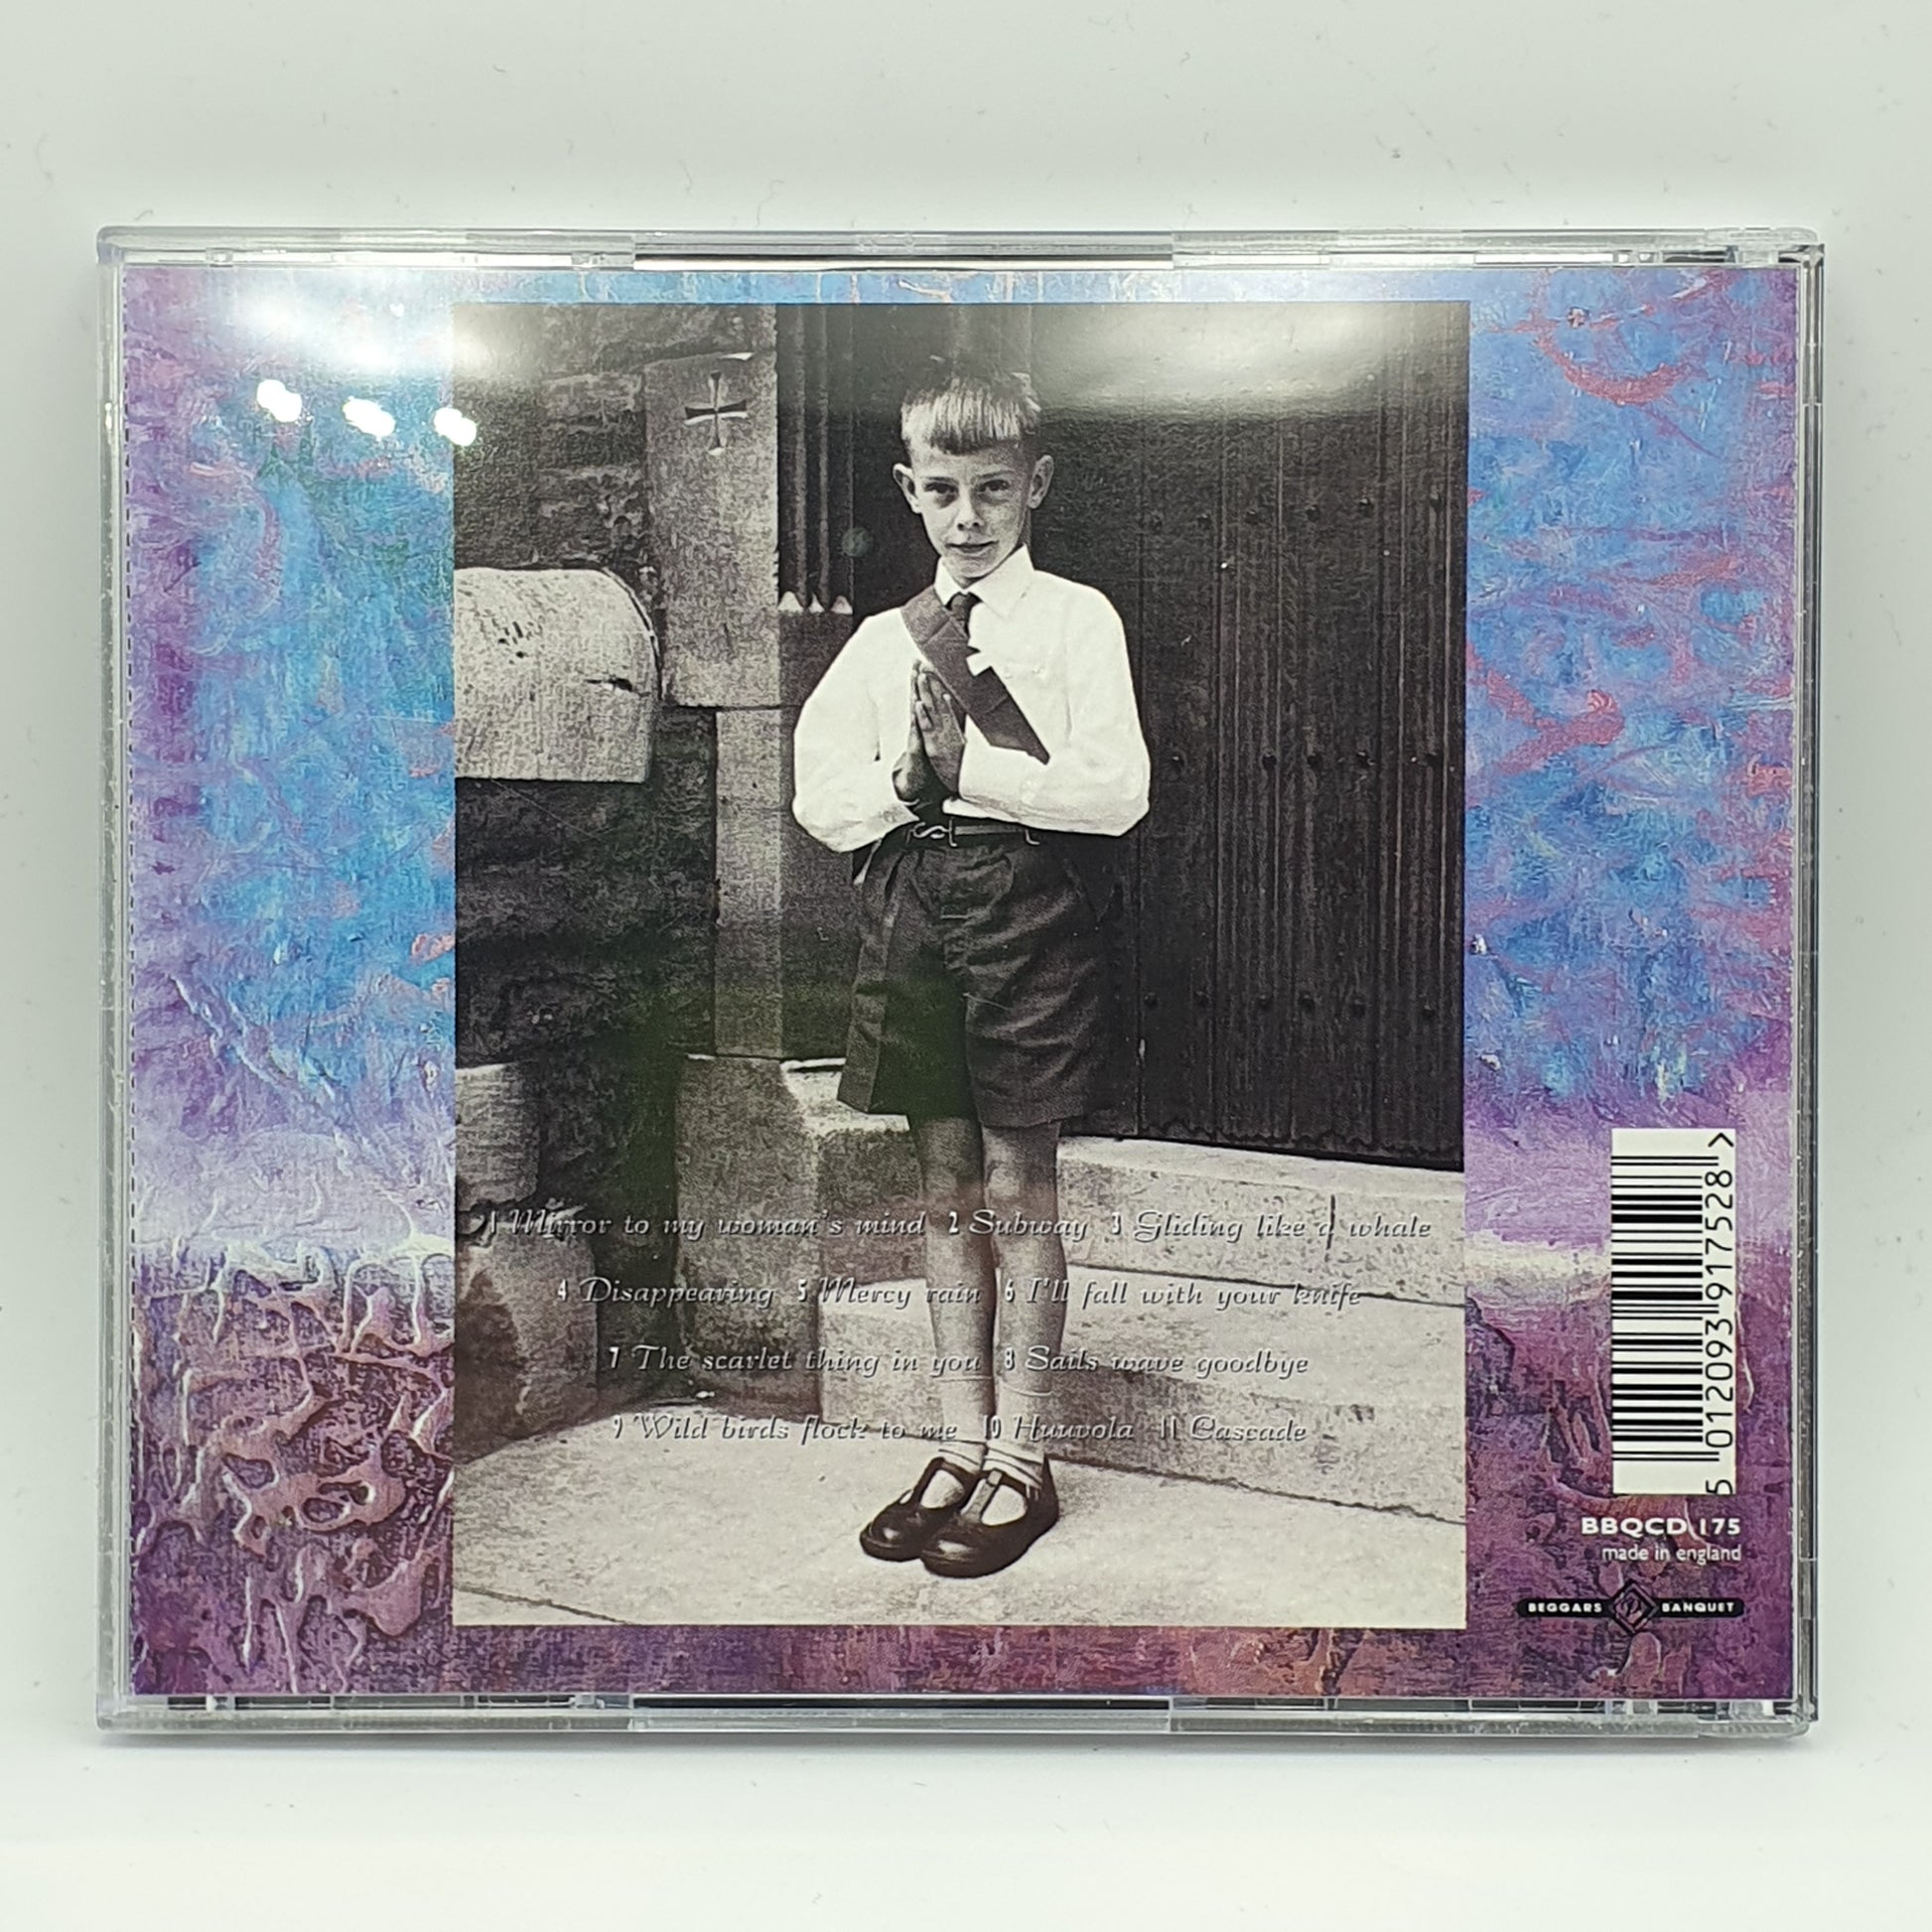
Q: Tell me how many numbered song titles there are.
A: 11